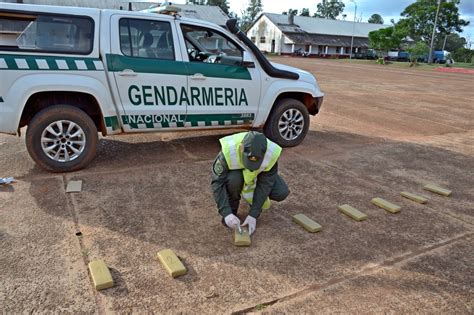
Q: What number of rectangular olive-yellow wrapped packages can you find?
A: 8